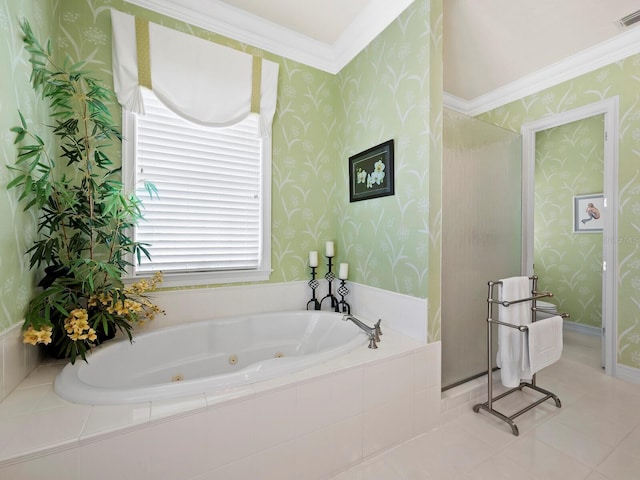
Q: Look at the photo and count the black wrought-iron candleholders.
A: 3